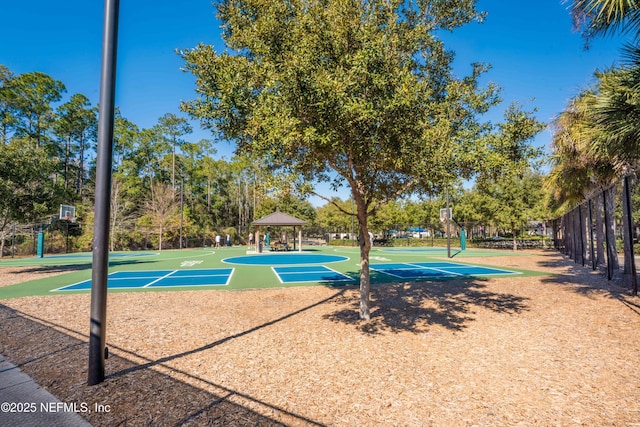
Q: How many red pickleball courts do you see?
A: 0